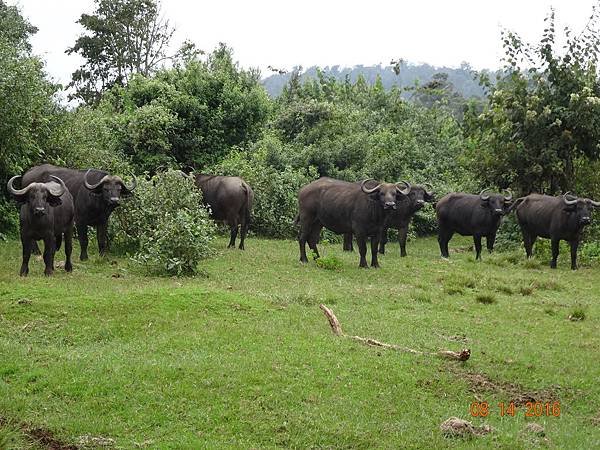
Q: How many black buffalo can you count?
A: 7